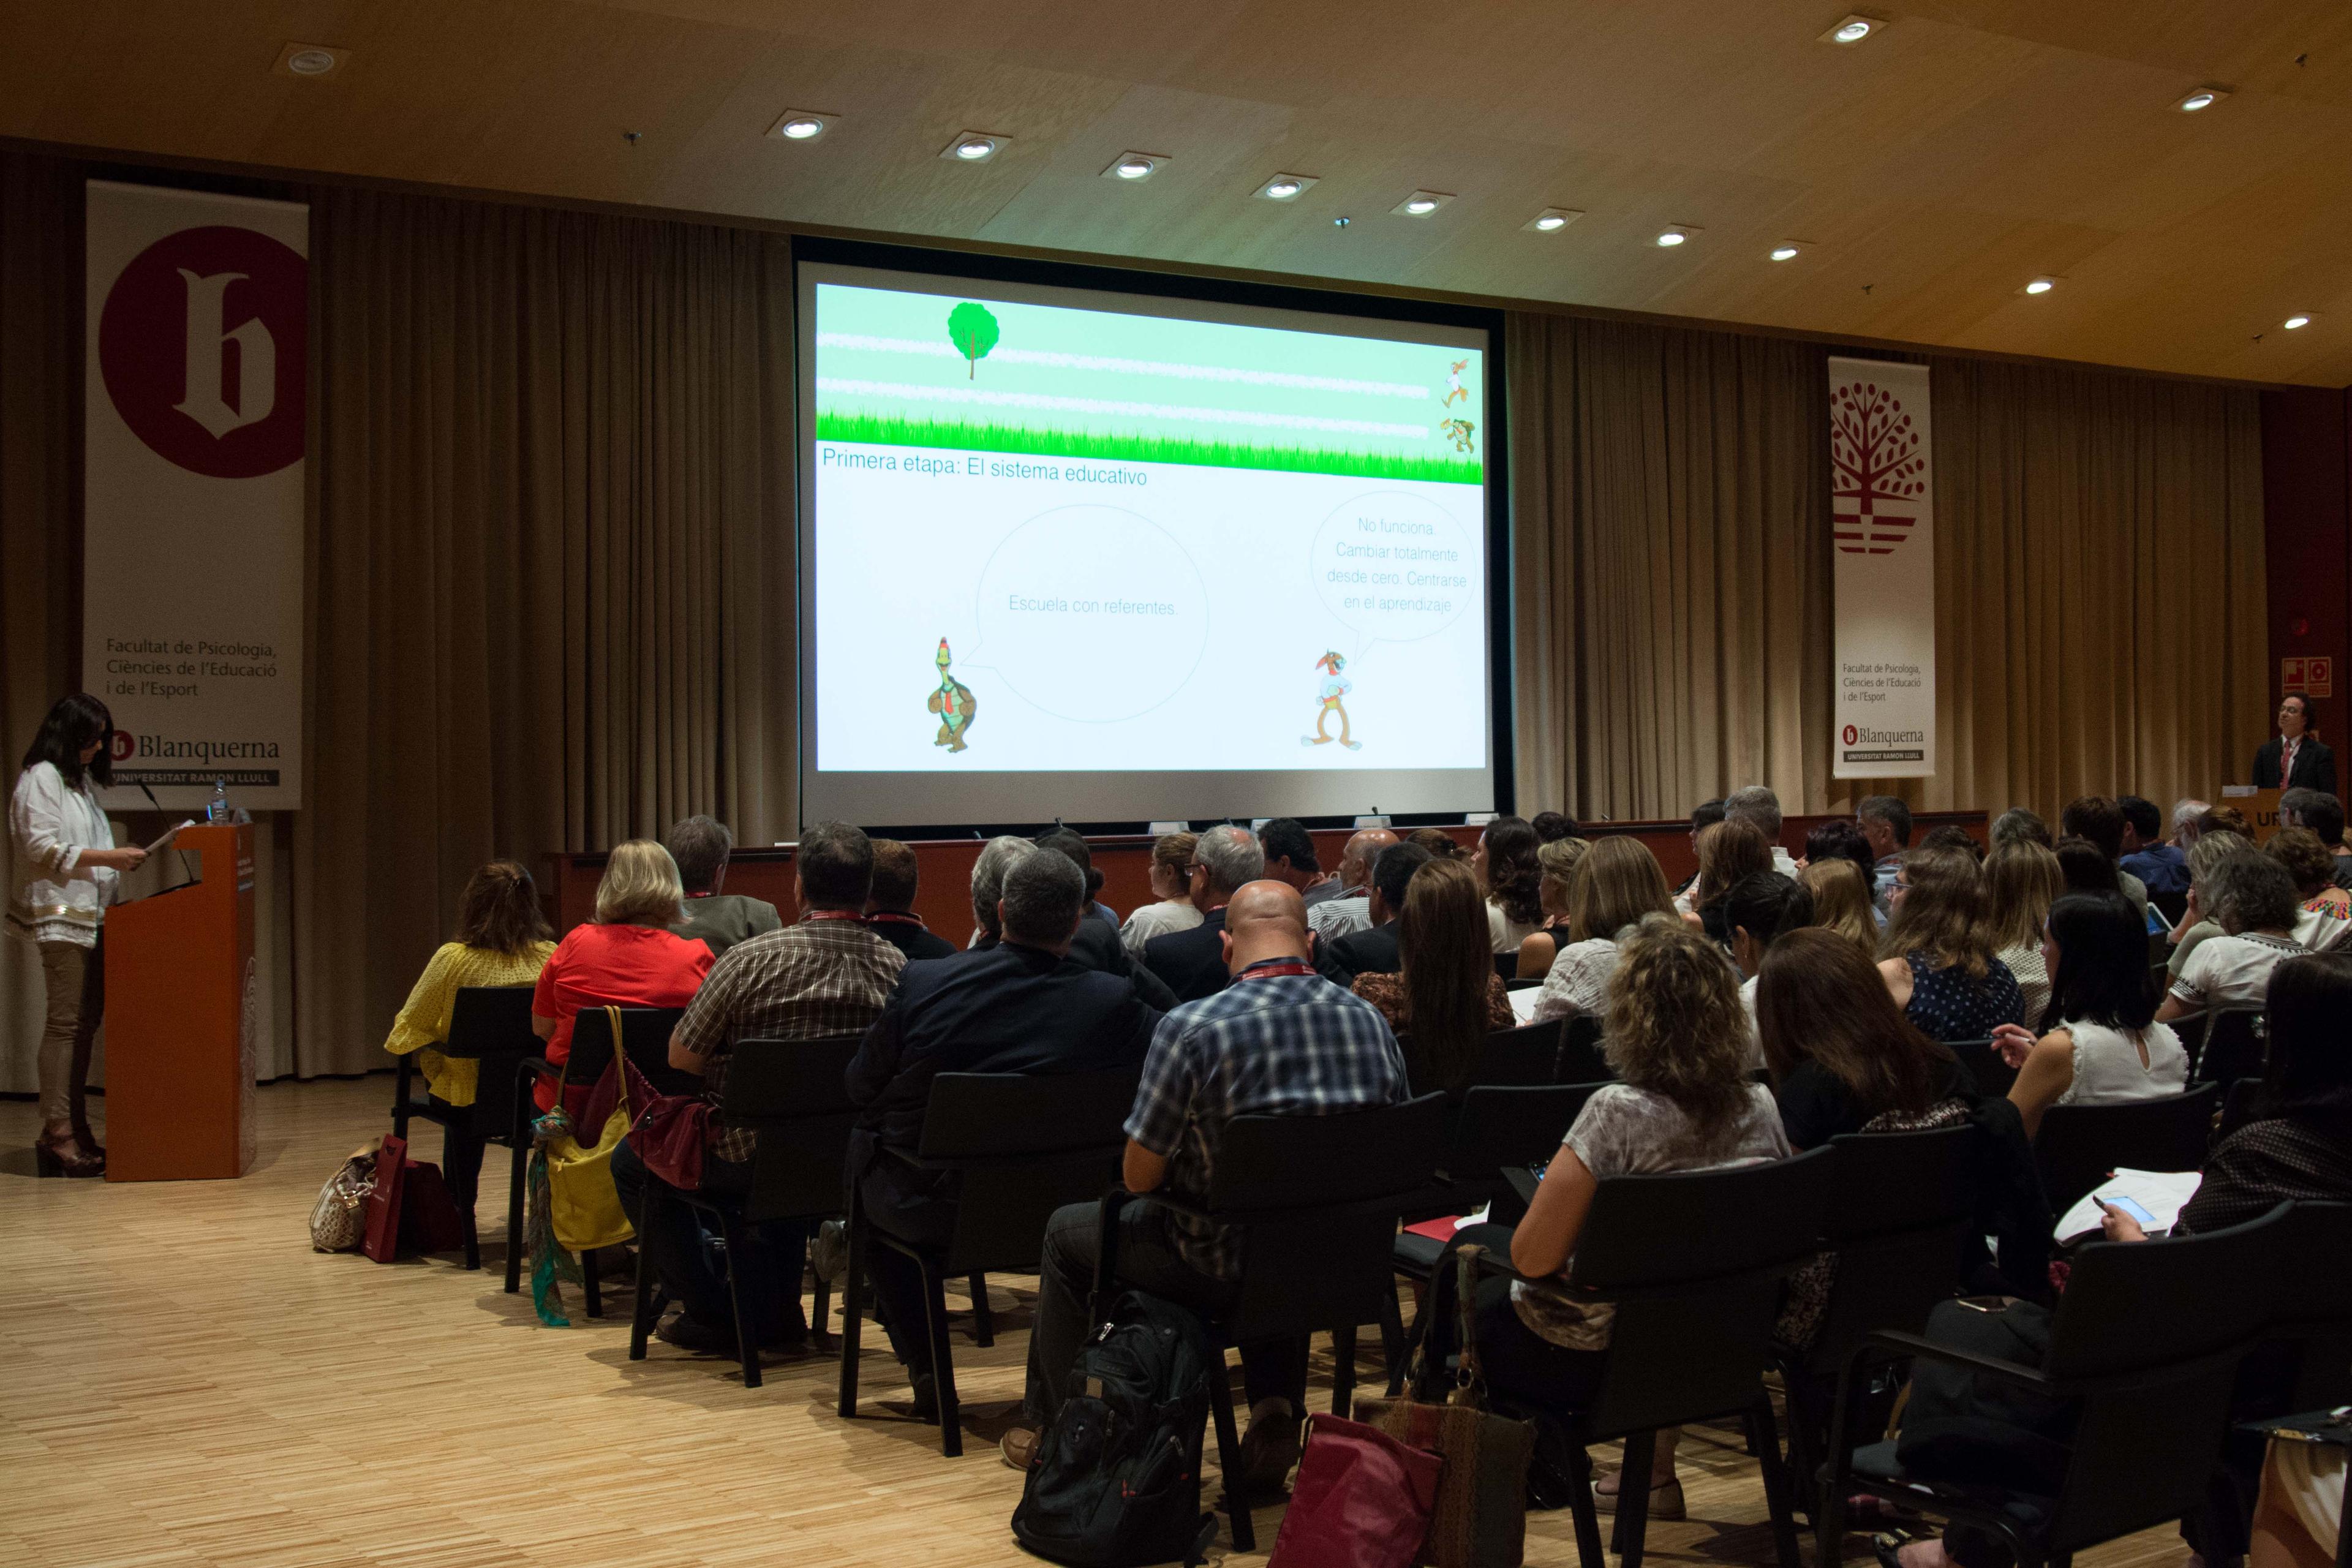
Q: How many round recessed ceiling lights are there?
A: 13